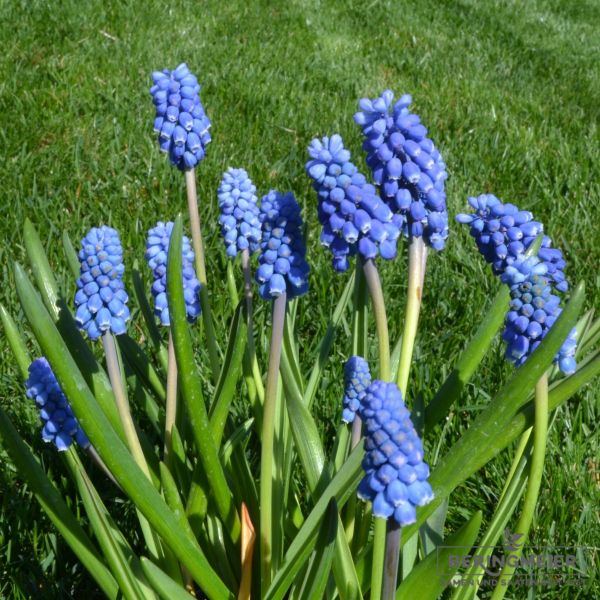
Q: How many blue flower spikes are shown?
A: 12